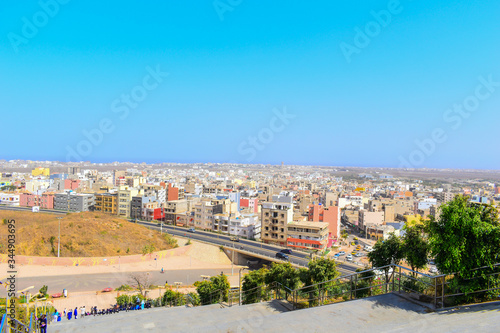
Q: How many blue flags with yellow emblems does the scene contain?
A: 0